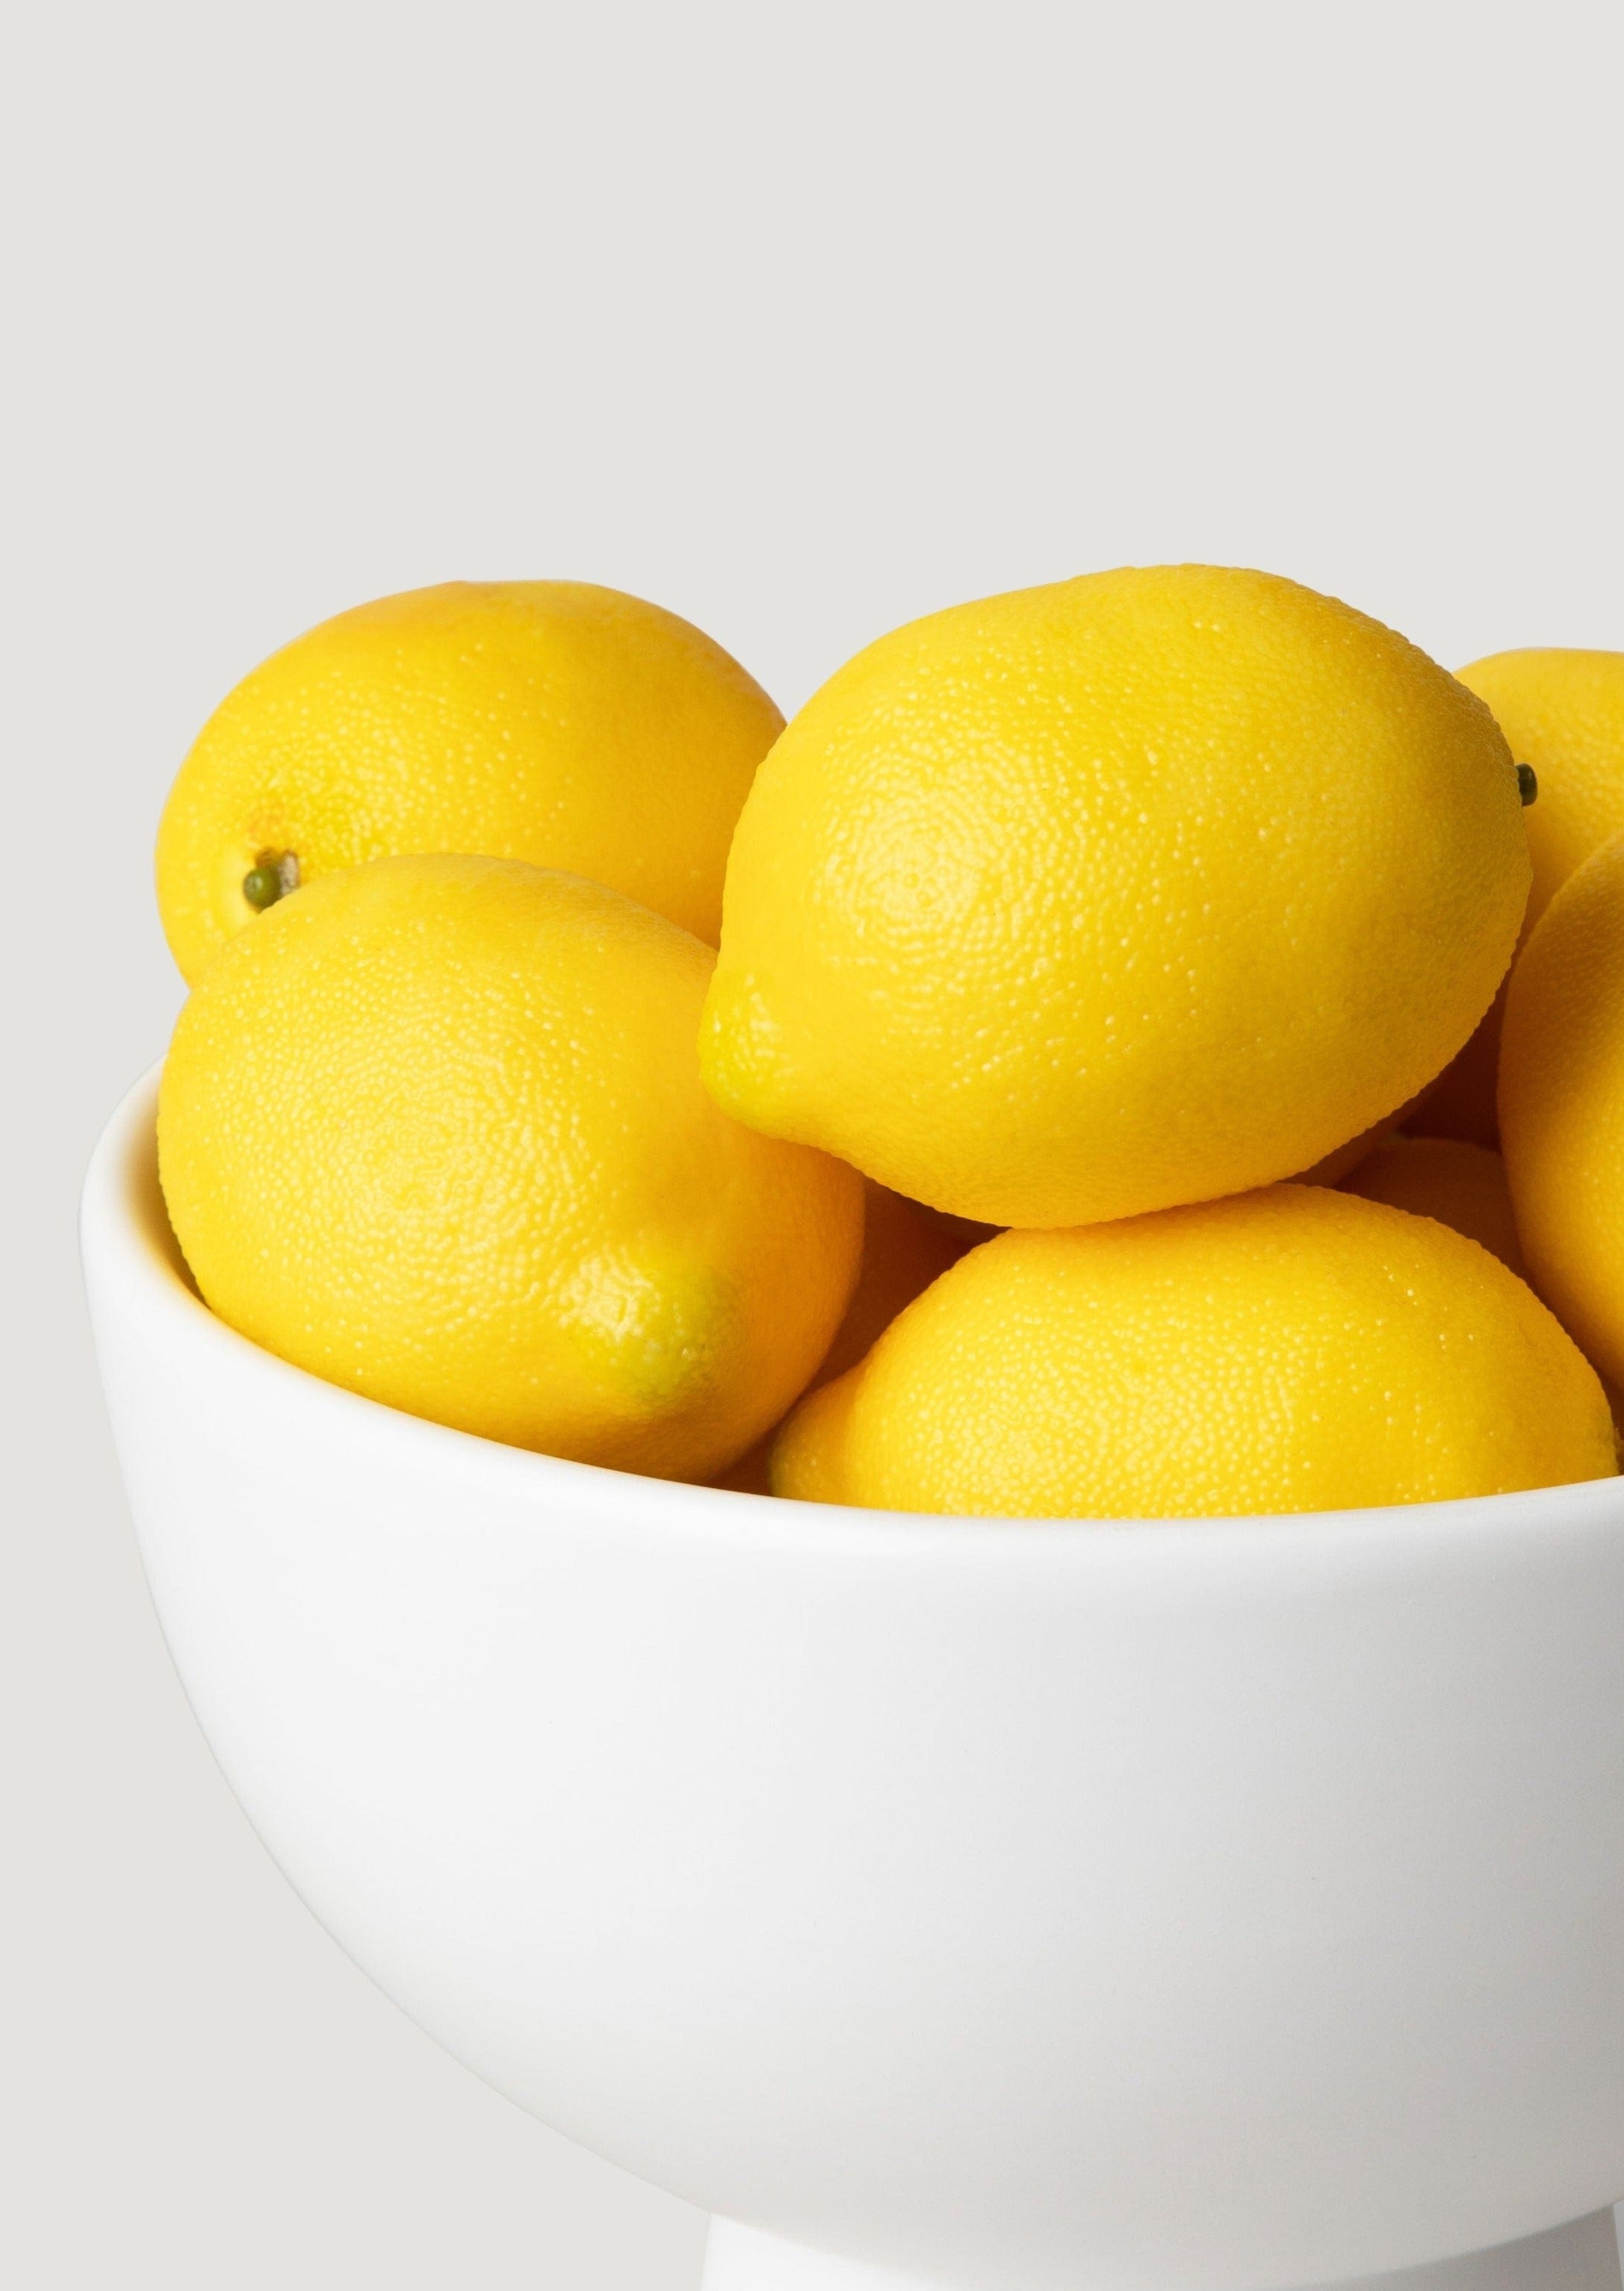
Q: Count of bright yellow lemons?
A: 6